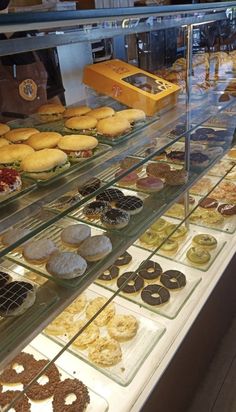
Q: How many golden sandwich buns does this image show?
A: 13